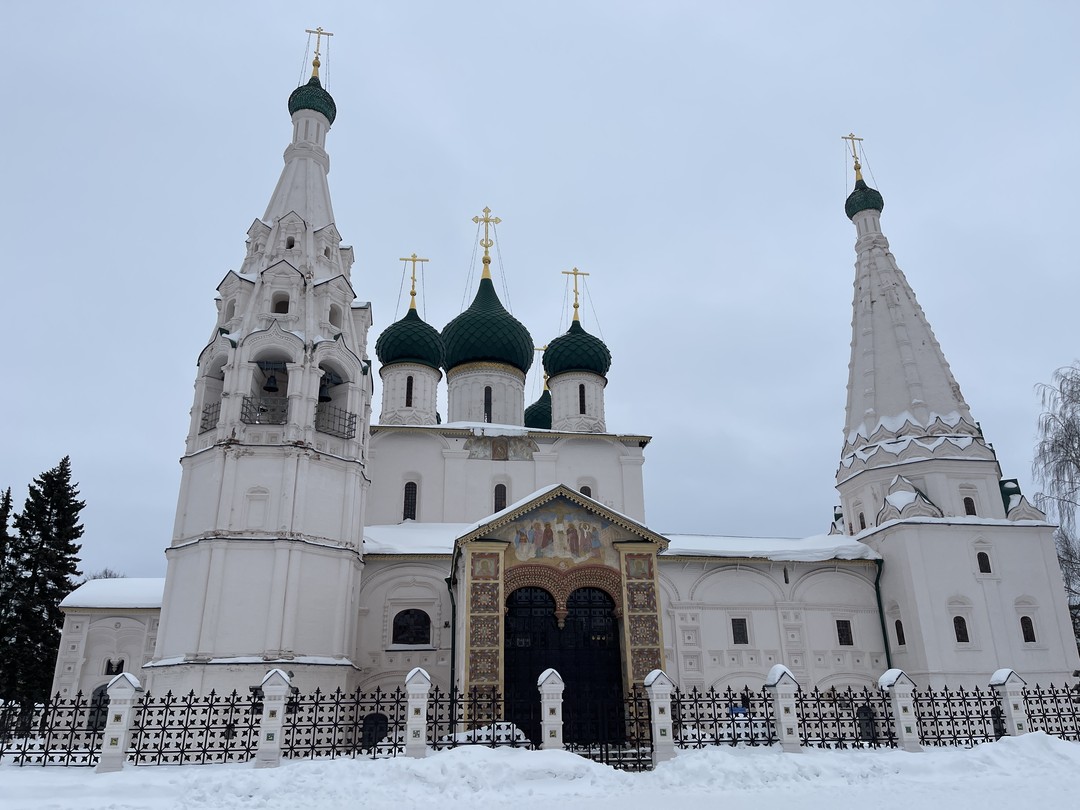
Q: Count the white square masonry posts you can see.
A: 8